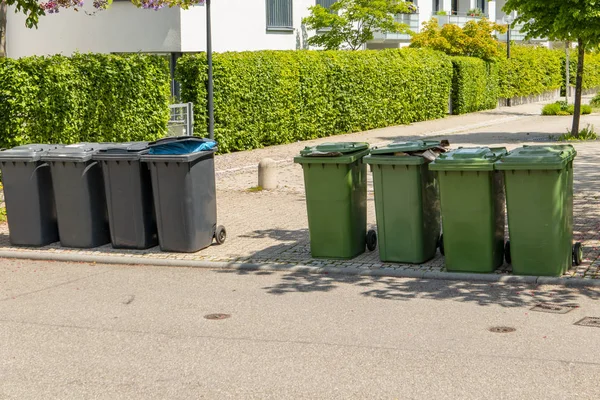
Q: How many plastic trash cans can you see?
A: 8